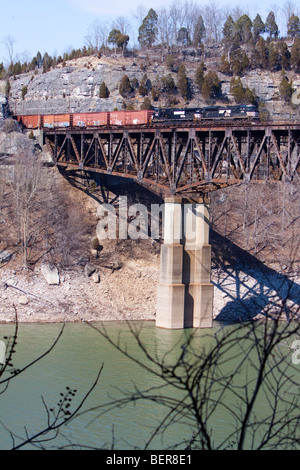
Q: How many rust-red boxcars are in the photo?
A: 4